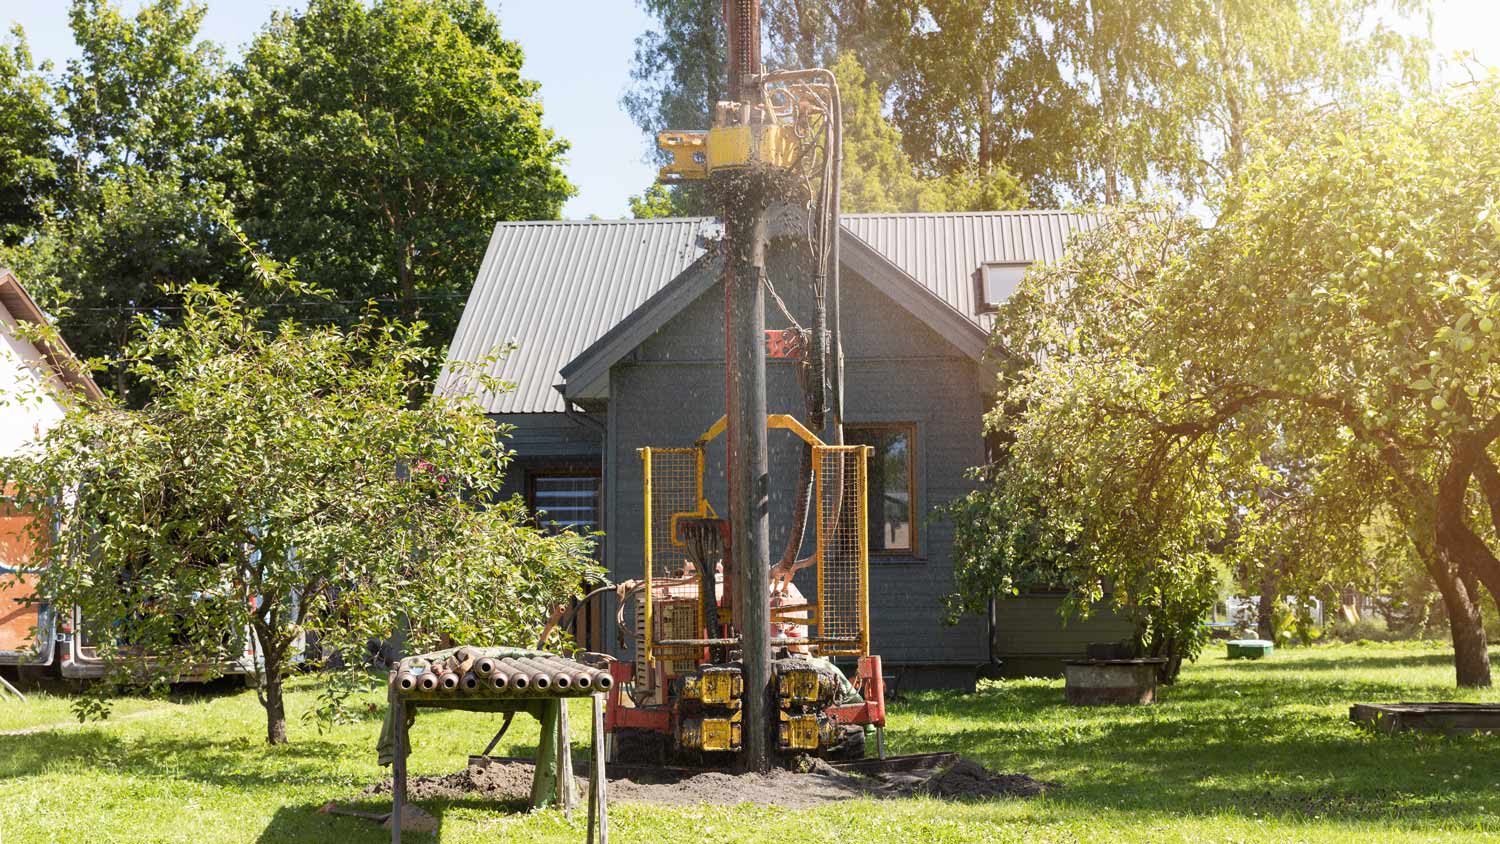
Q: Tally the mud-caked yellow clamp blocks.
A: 4